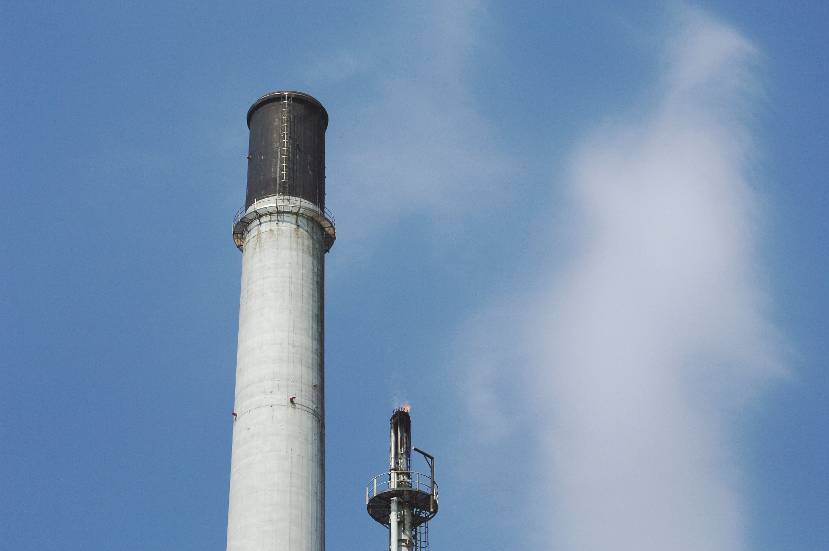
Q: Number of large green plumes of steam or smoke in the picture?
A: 0